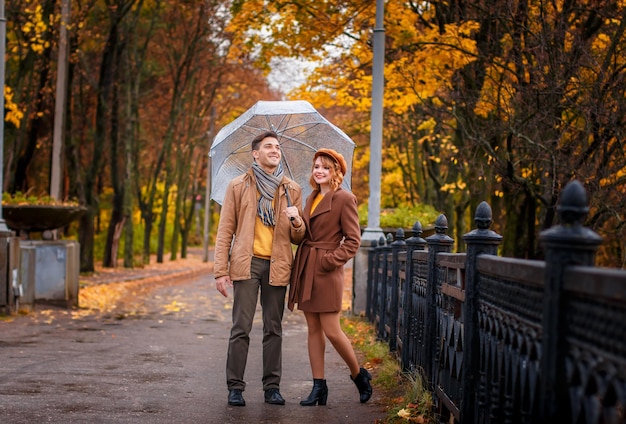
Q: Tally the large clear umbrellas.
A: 1